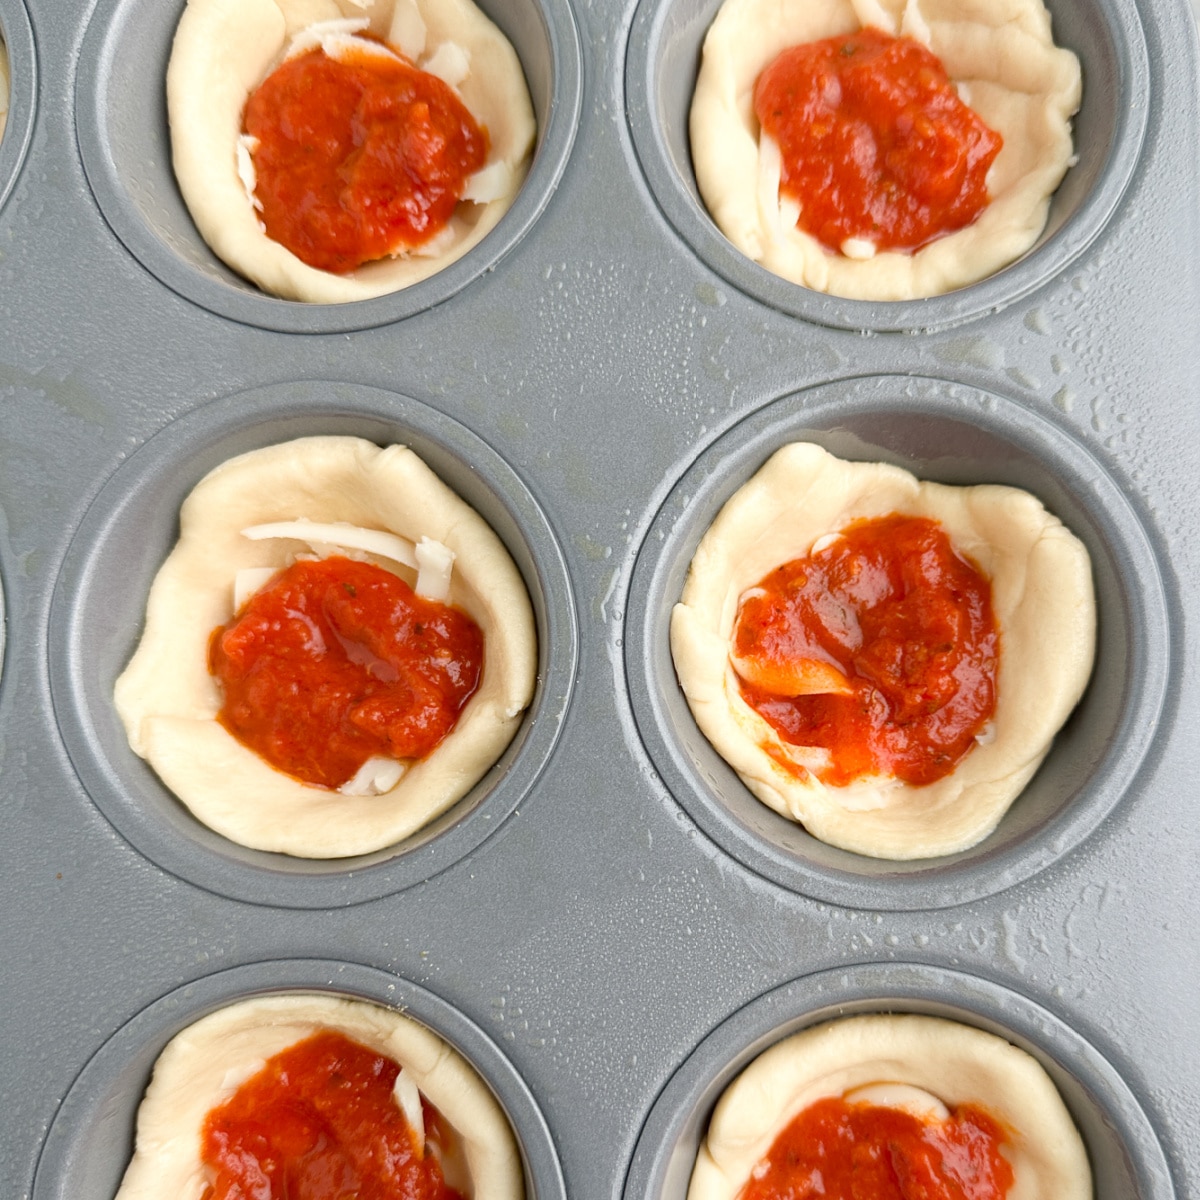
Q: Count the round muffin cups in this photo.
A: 6